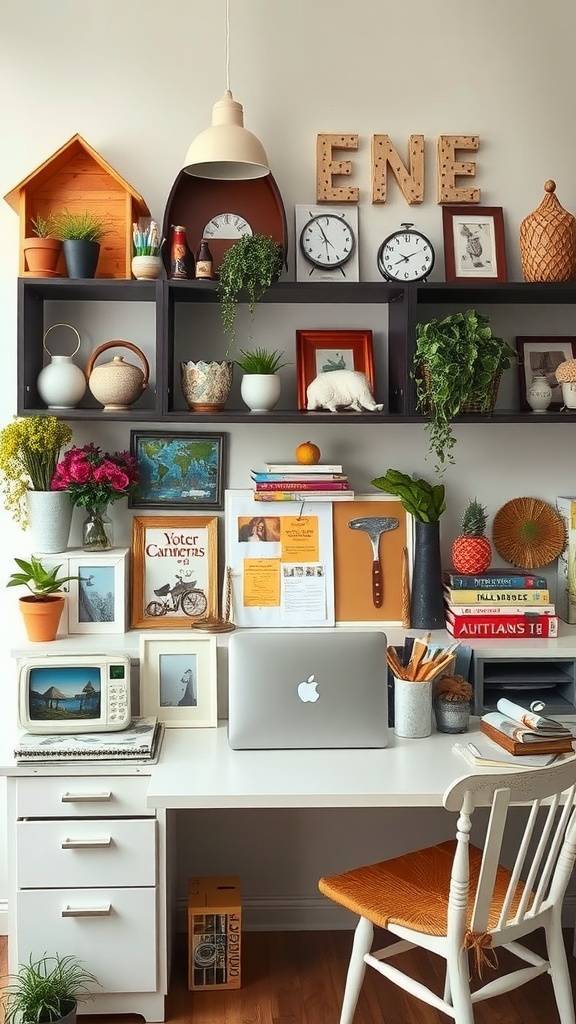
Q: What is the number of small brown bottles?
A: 2